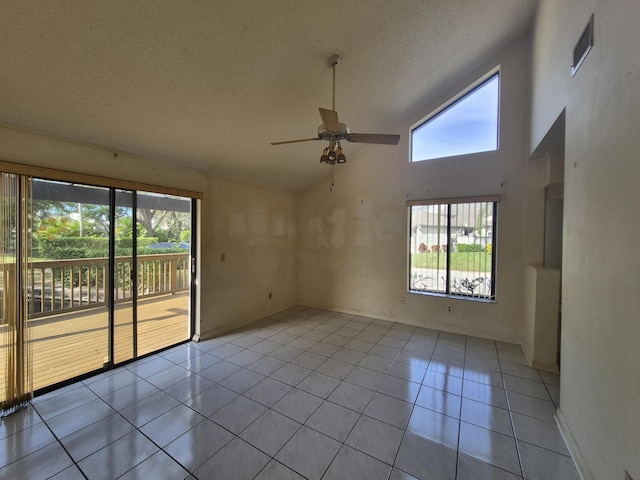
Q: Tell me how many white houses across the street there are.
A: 1